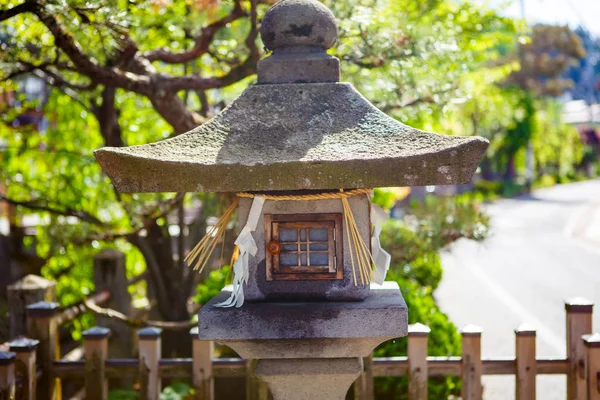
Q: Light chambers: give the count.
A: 1